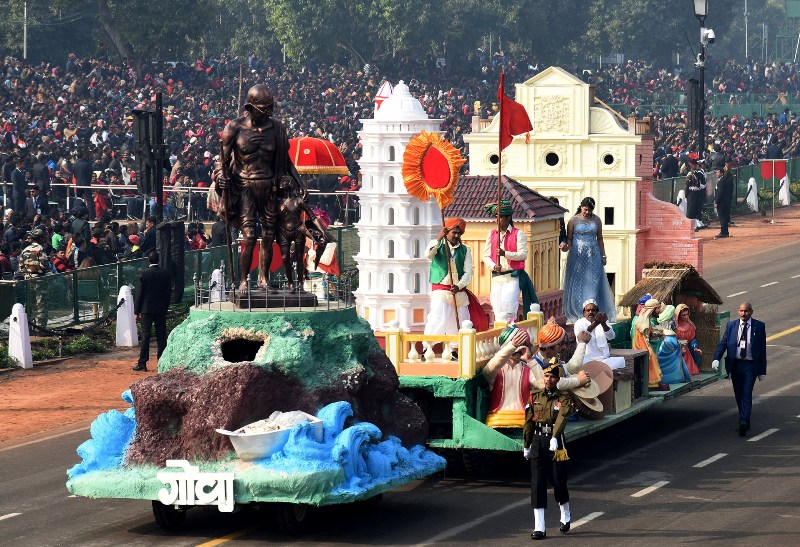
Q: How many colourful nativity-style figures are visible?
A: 4